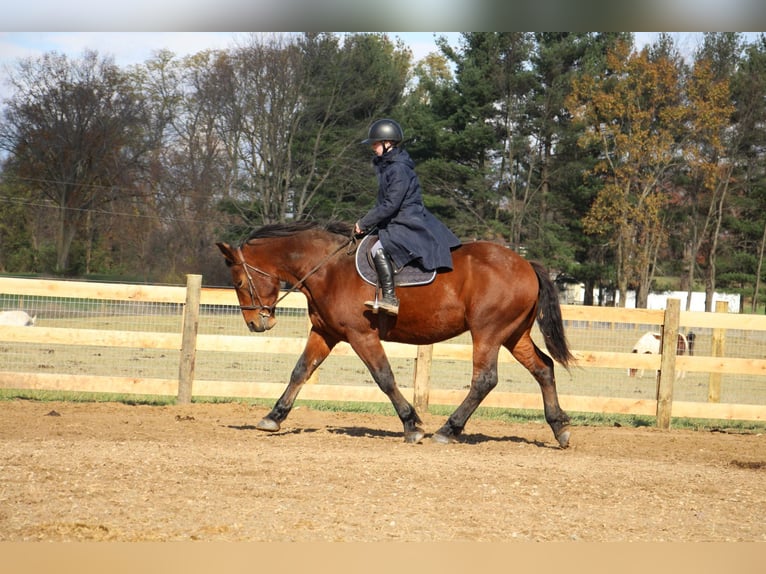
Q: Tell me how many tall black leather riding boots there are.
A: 1